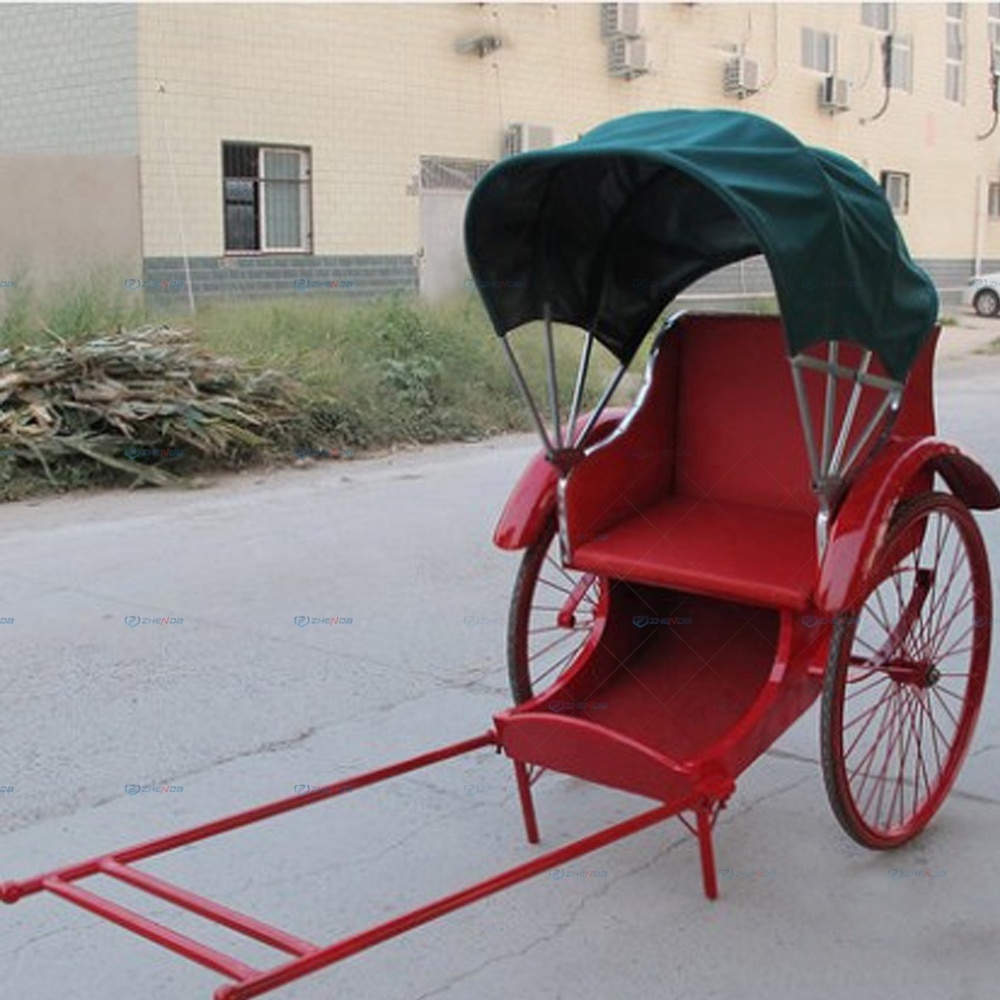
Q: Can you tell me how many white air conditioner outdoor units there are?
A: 5